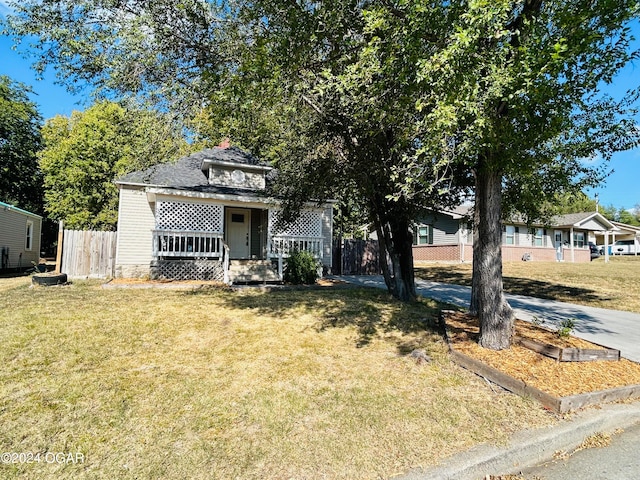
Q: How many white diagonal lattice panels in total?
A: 3